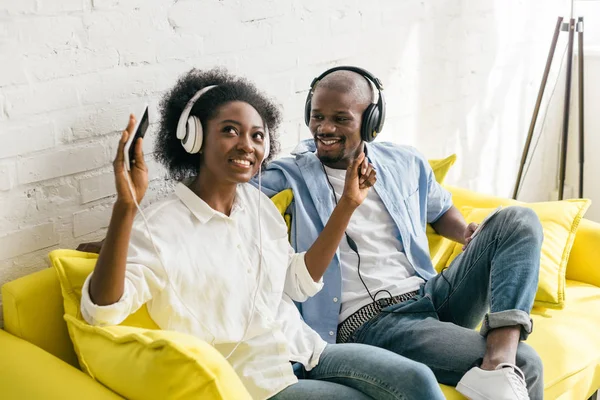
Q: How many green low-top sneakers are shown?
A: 0